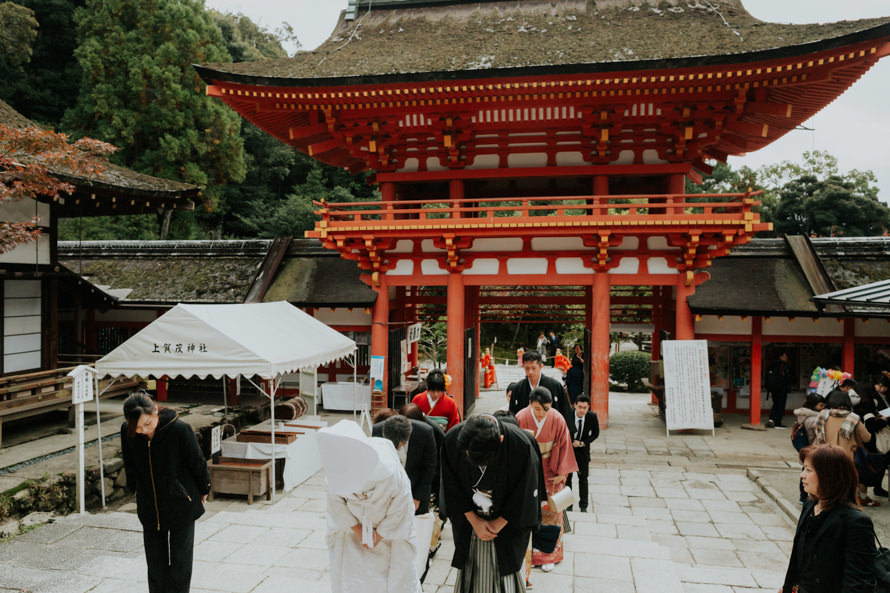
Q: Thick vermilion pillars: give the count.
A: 4